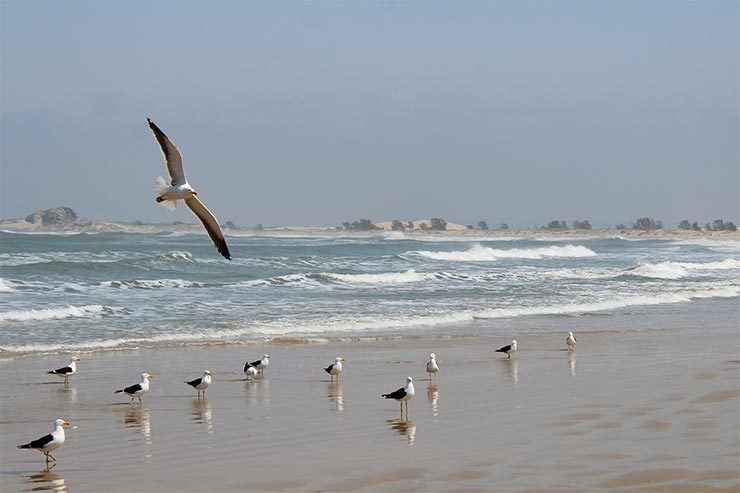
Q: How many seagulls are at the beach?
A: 12